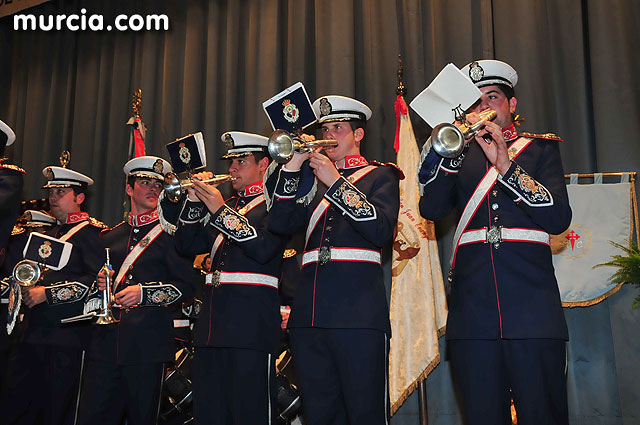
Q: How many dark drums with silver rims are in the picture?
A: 2